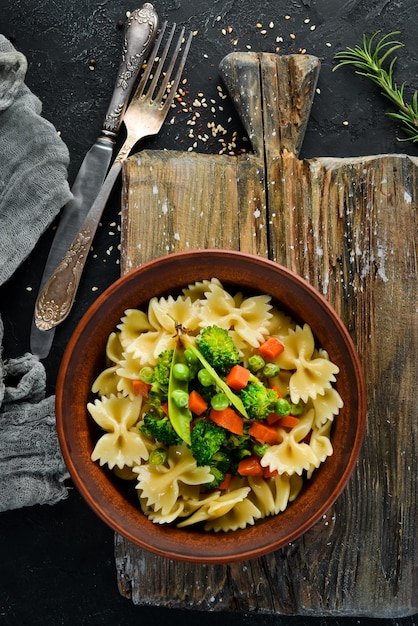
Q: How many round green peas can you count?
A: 12